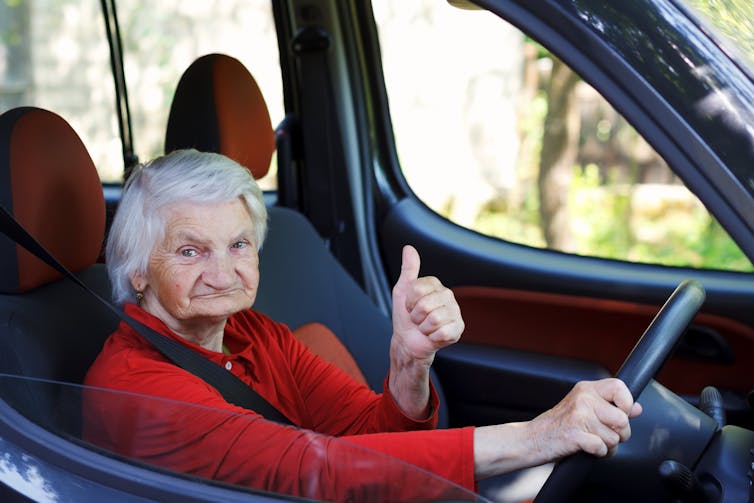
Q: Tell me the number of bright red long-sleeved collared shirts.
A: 1